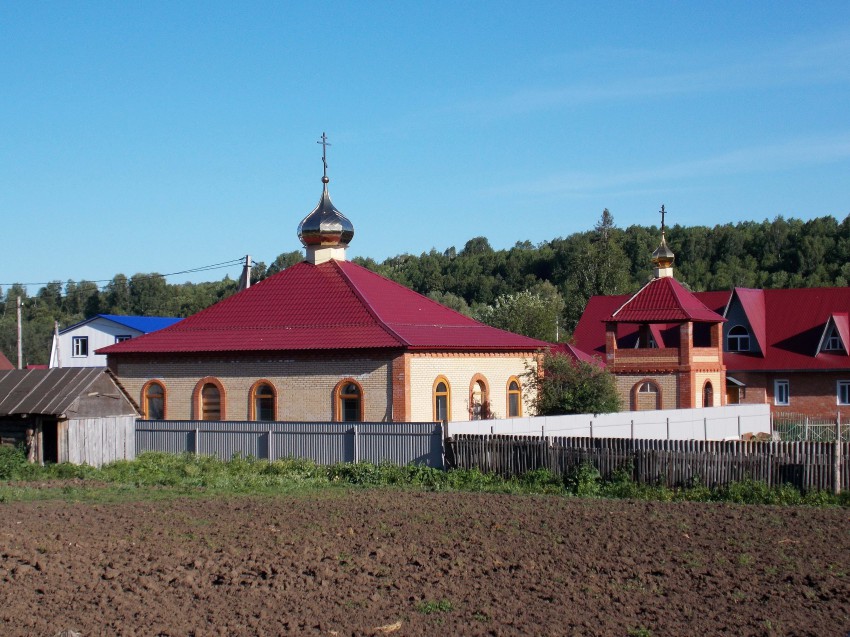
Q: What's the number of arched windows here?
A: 10